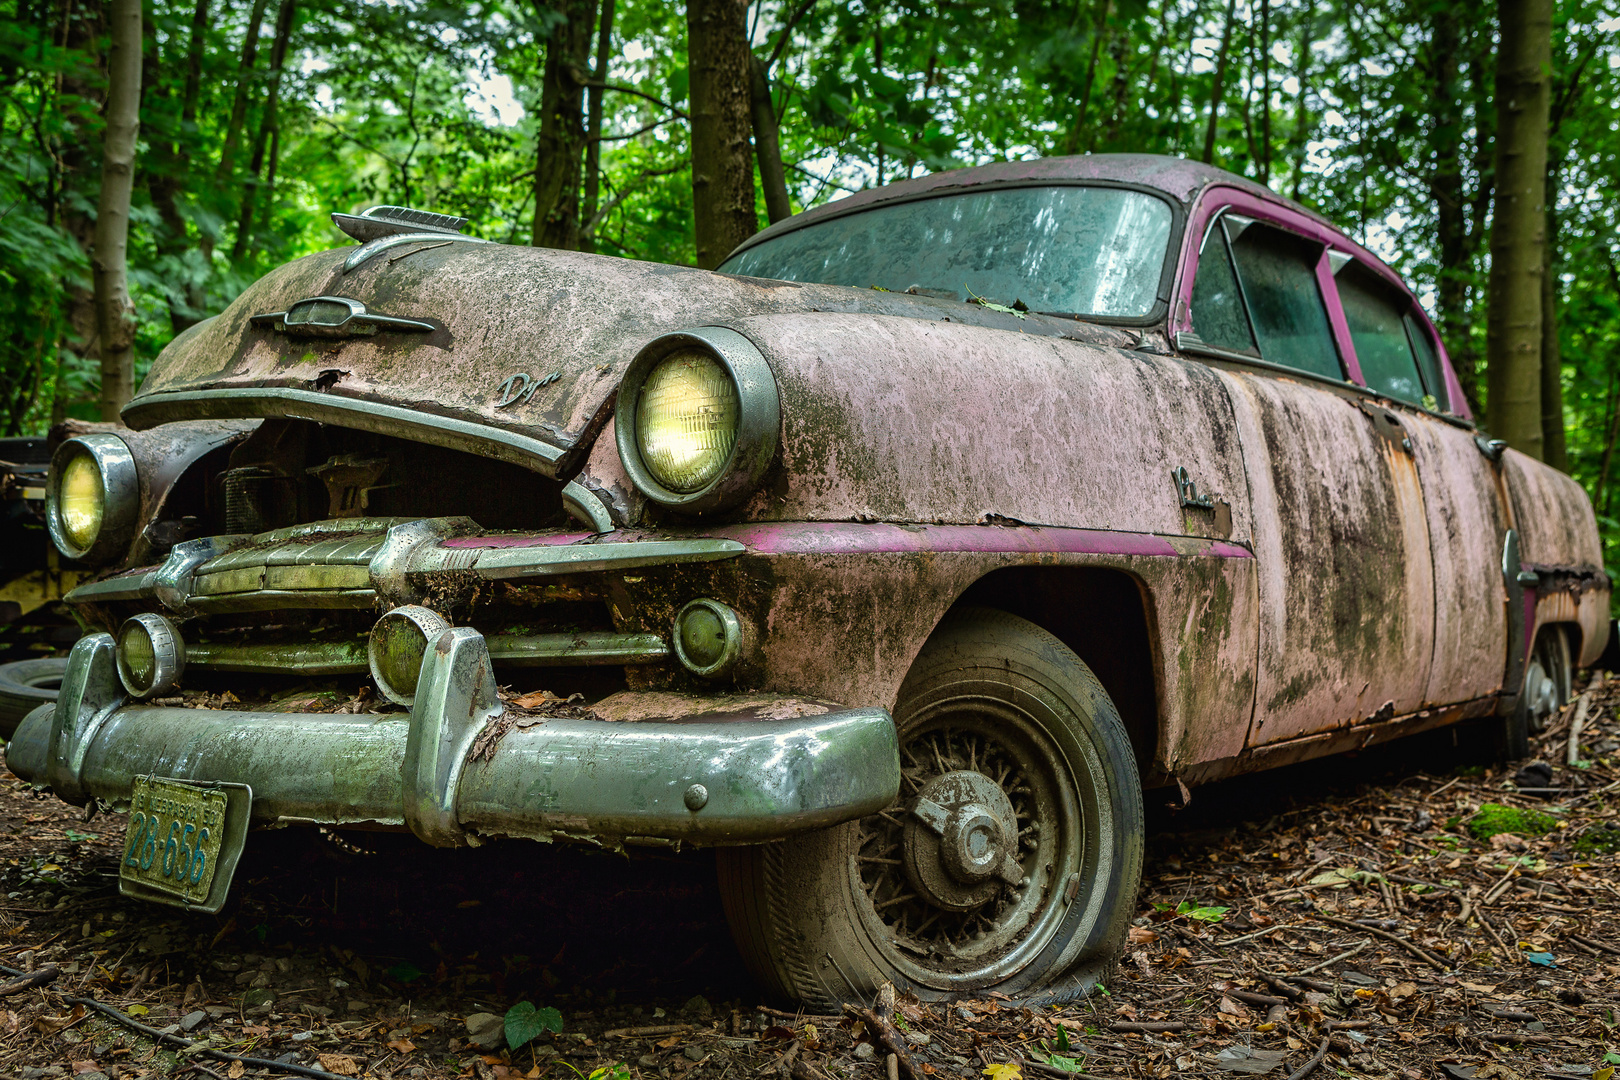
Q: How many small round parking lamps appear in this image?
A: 3